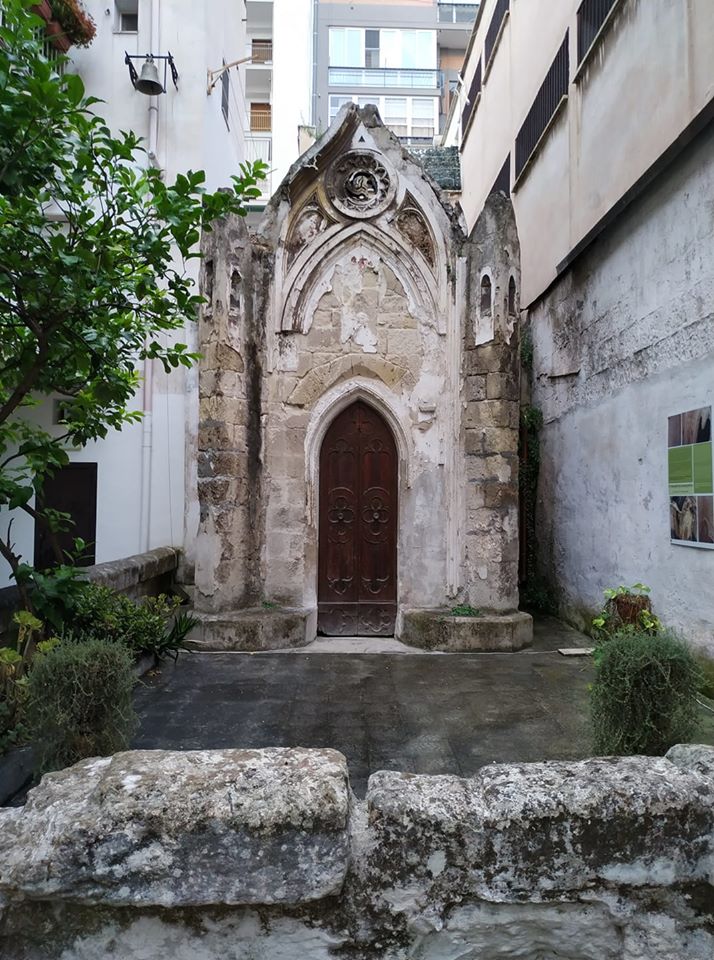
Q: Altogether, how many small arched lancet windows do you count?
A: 4